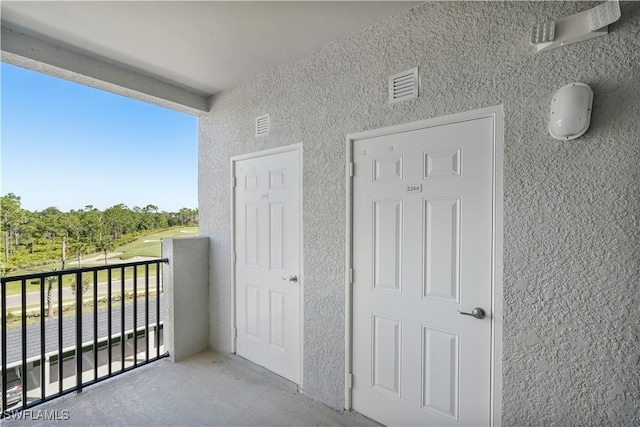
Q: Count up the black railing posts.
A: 11